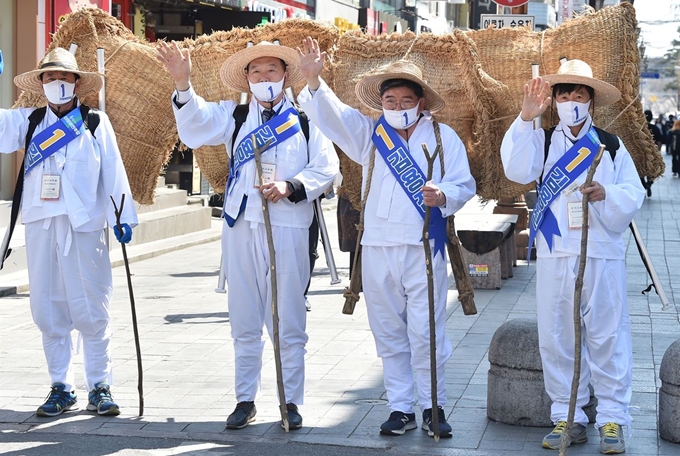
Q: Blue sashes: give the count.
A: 4